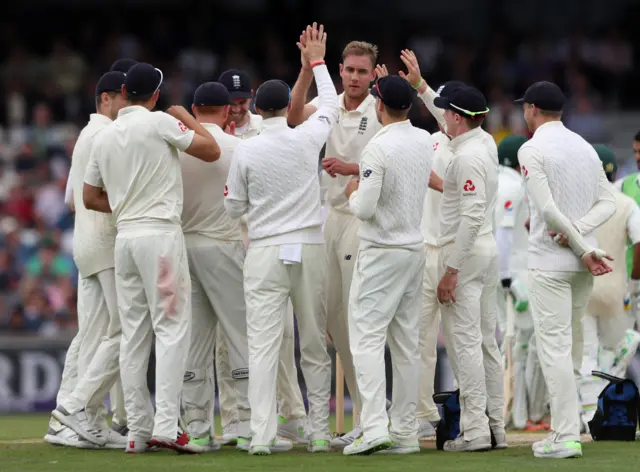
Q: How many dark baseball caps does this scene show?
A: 10